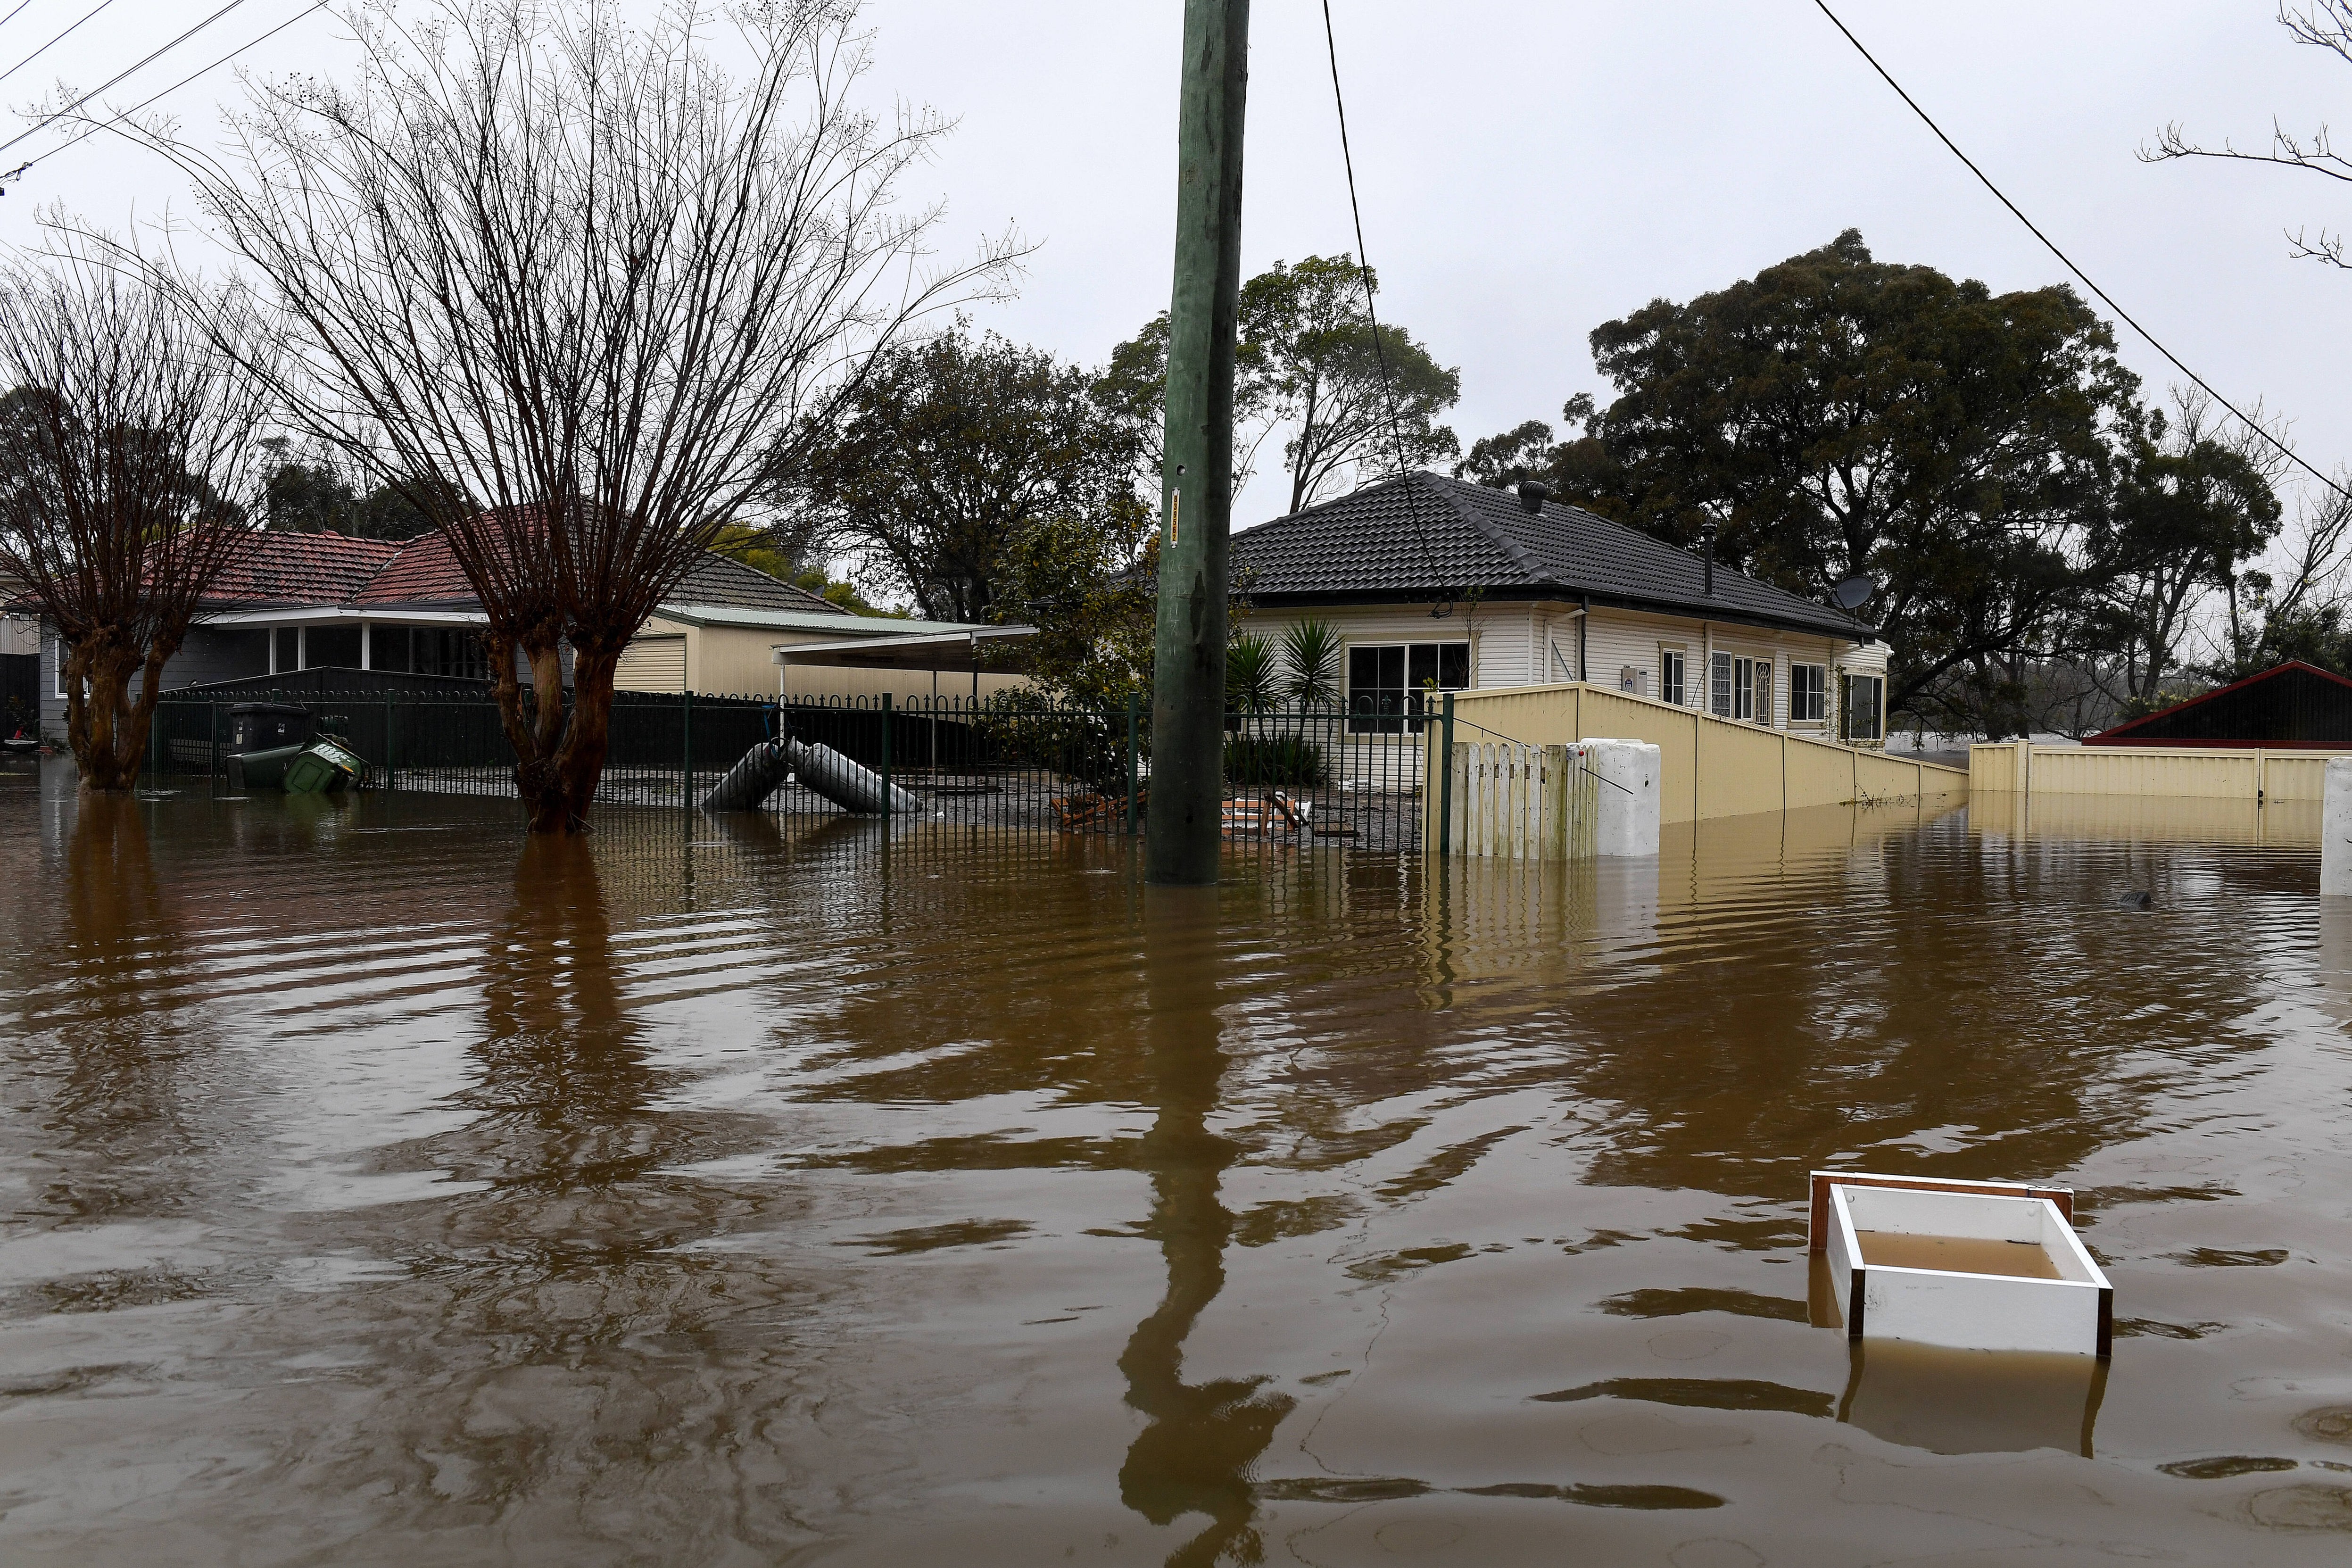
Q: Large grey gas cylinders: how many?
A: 2